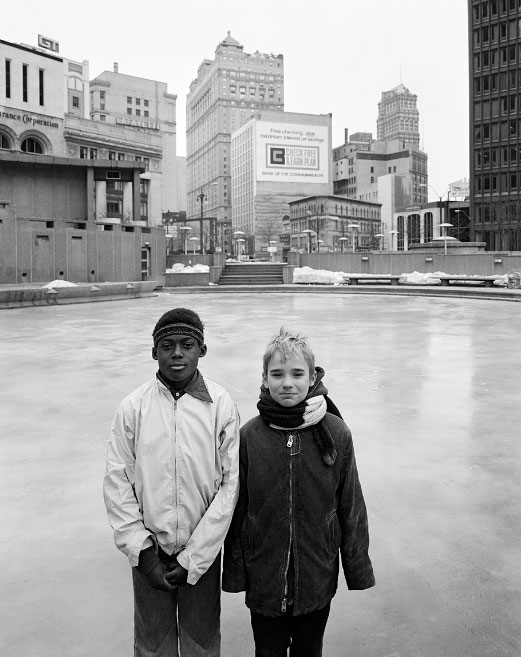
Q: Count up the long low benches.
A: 2